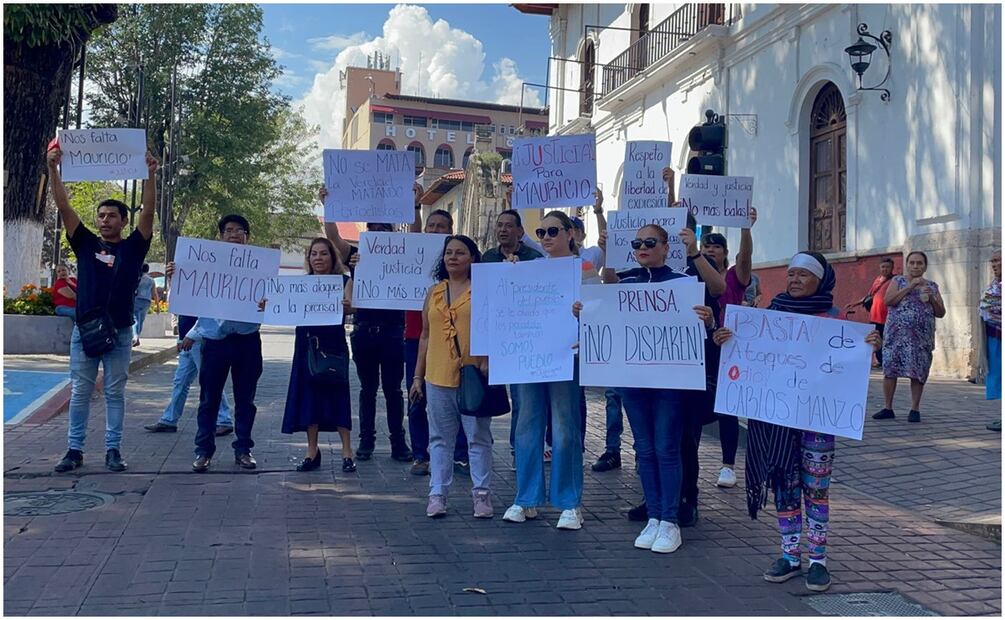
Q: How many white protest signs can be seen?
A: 13